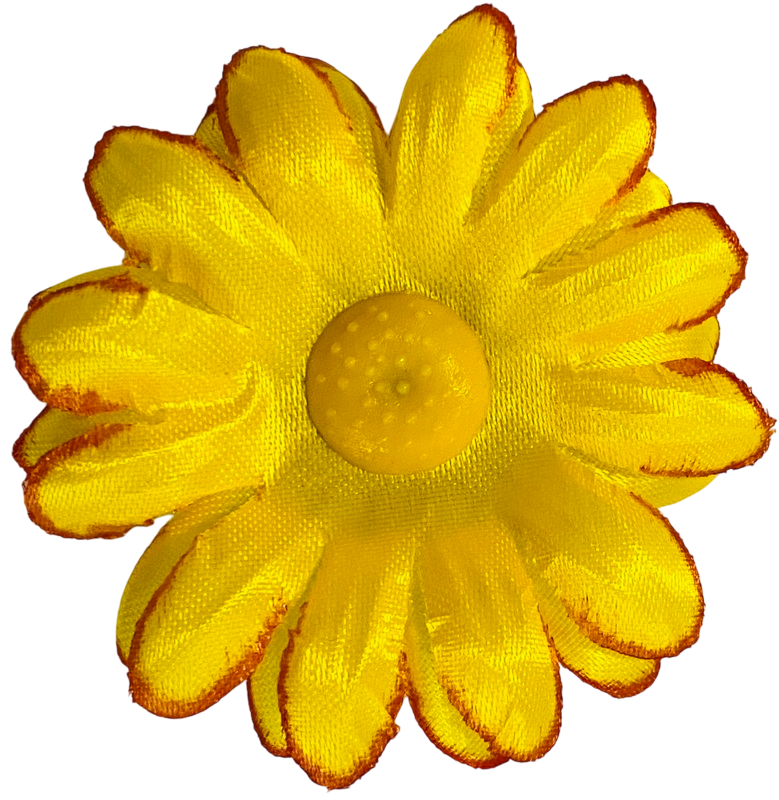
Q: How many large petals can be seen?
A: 12